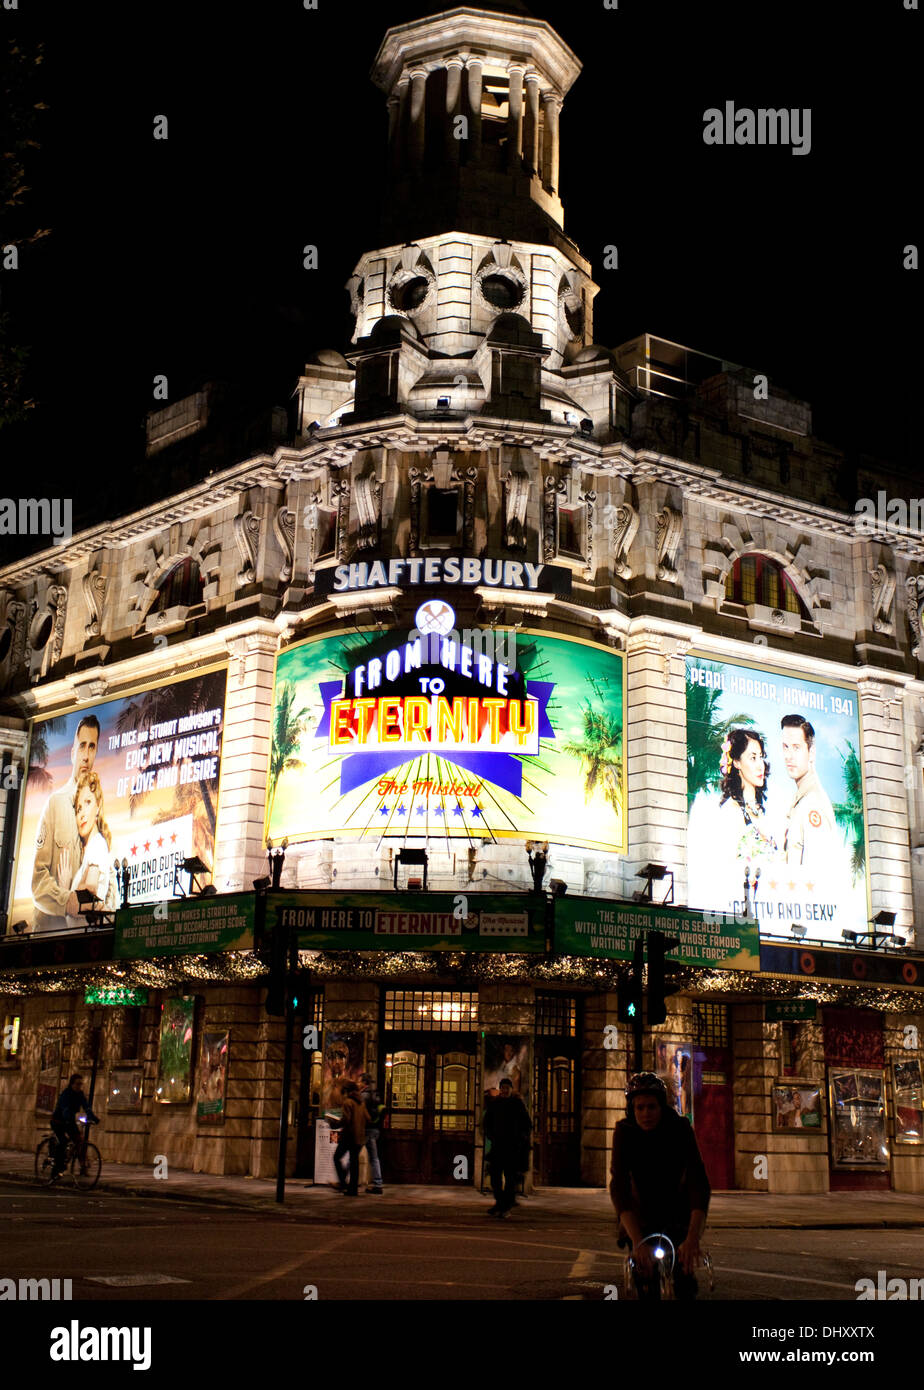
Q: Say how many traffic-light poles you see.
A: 2